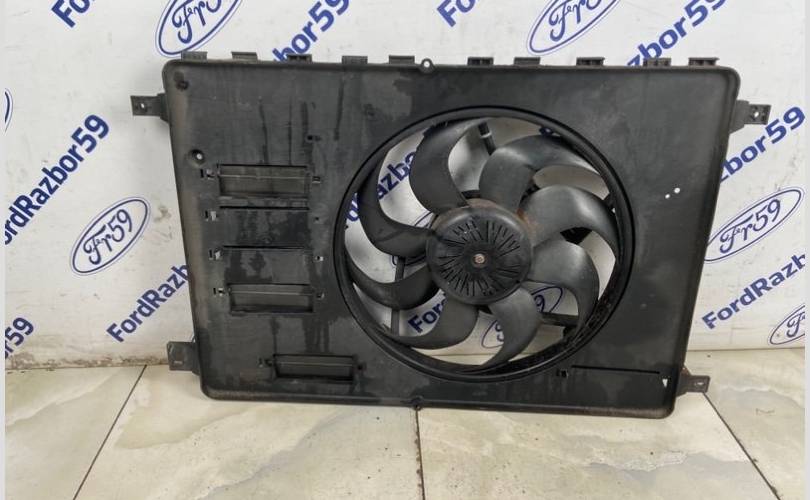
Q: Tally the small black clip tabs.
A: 10